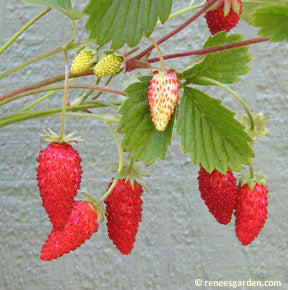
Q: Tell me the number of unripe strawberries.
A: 3